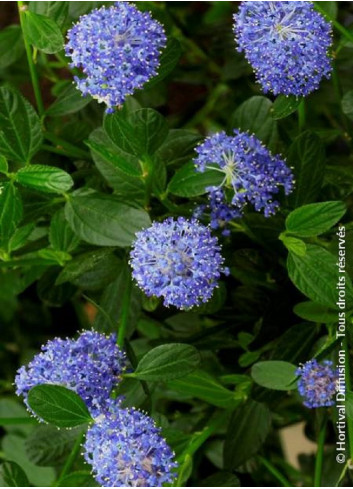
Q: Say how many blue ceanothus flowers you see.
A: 7